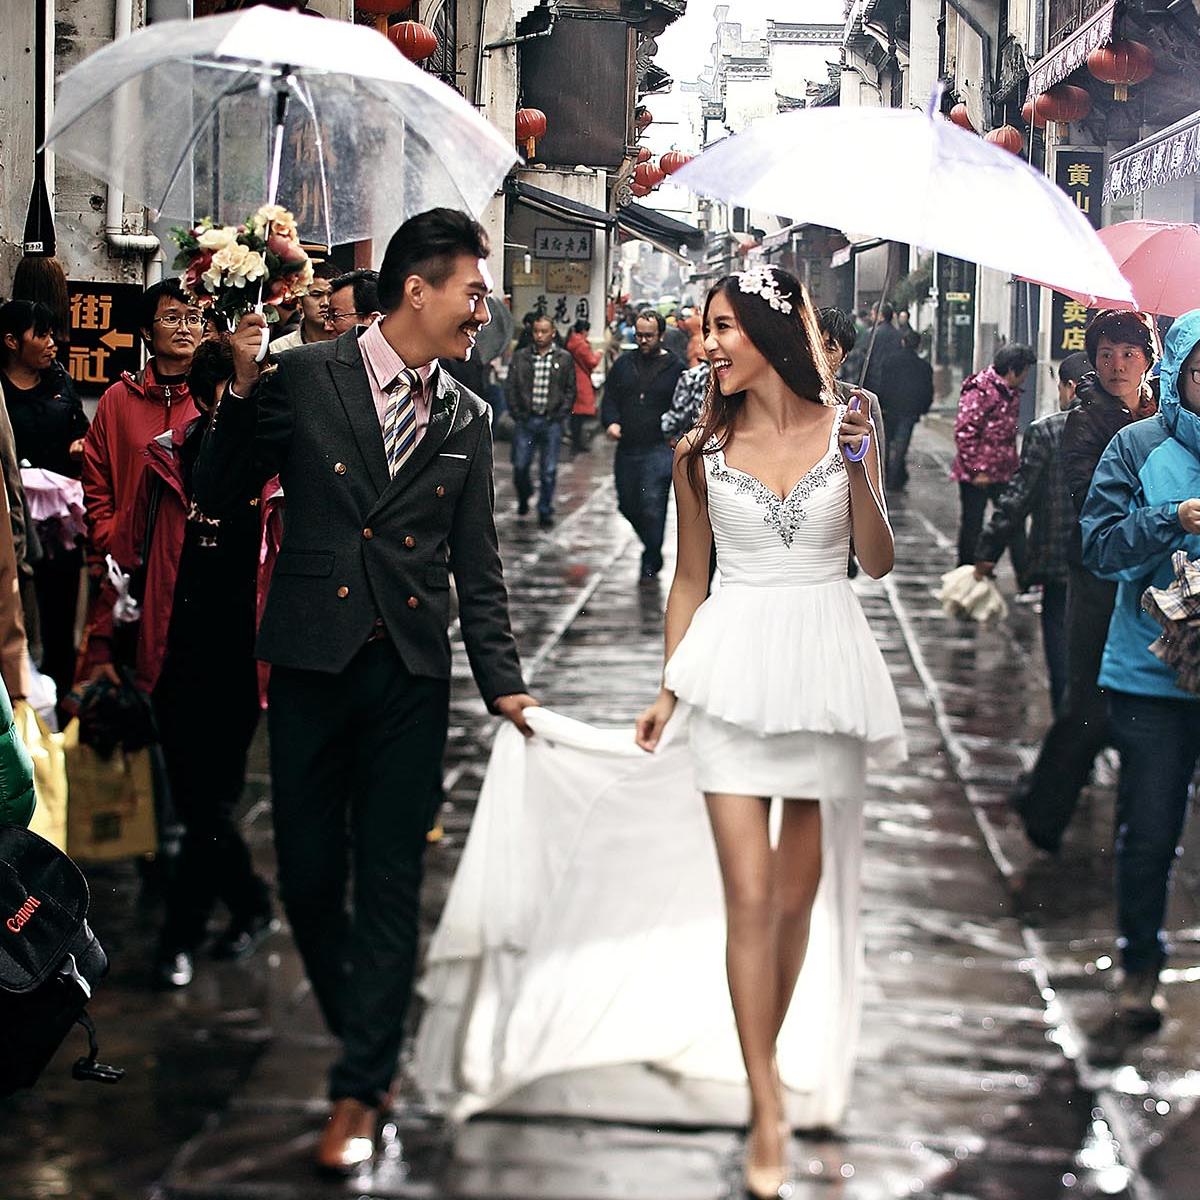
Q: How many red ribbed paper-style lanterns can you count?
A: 13